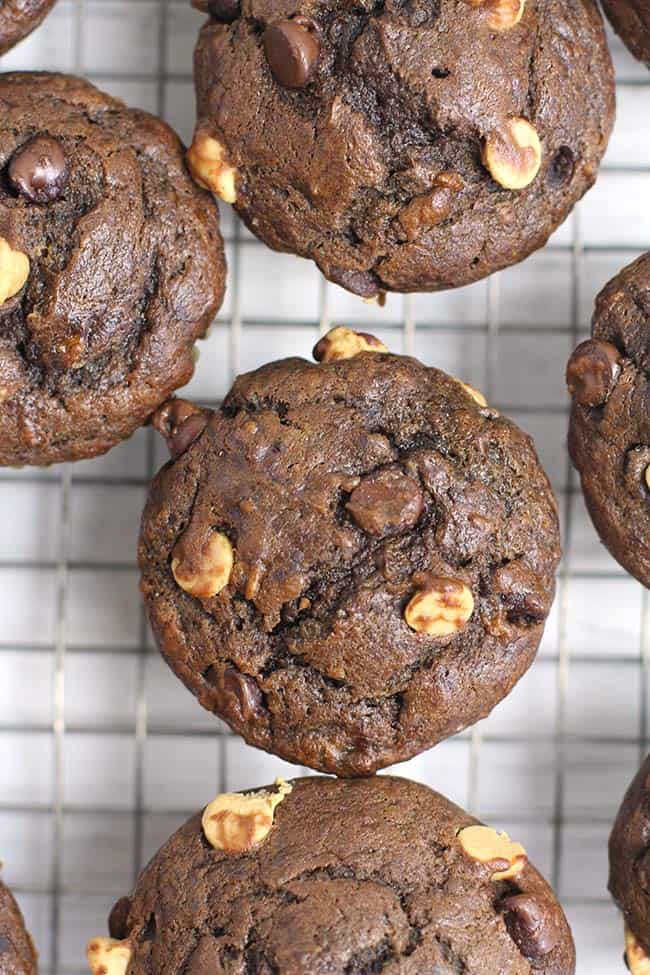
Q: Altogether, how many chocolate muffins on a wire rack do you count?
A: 9